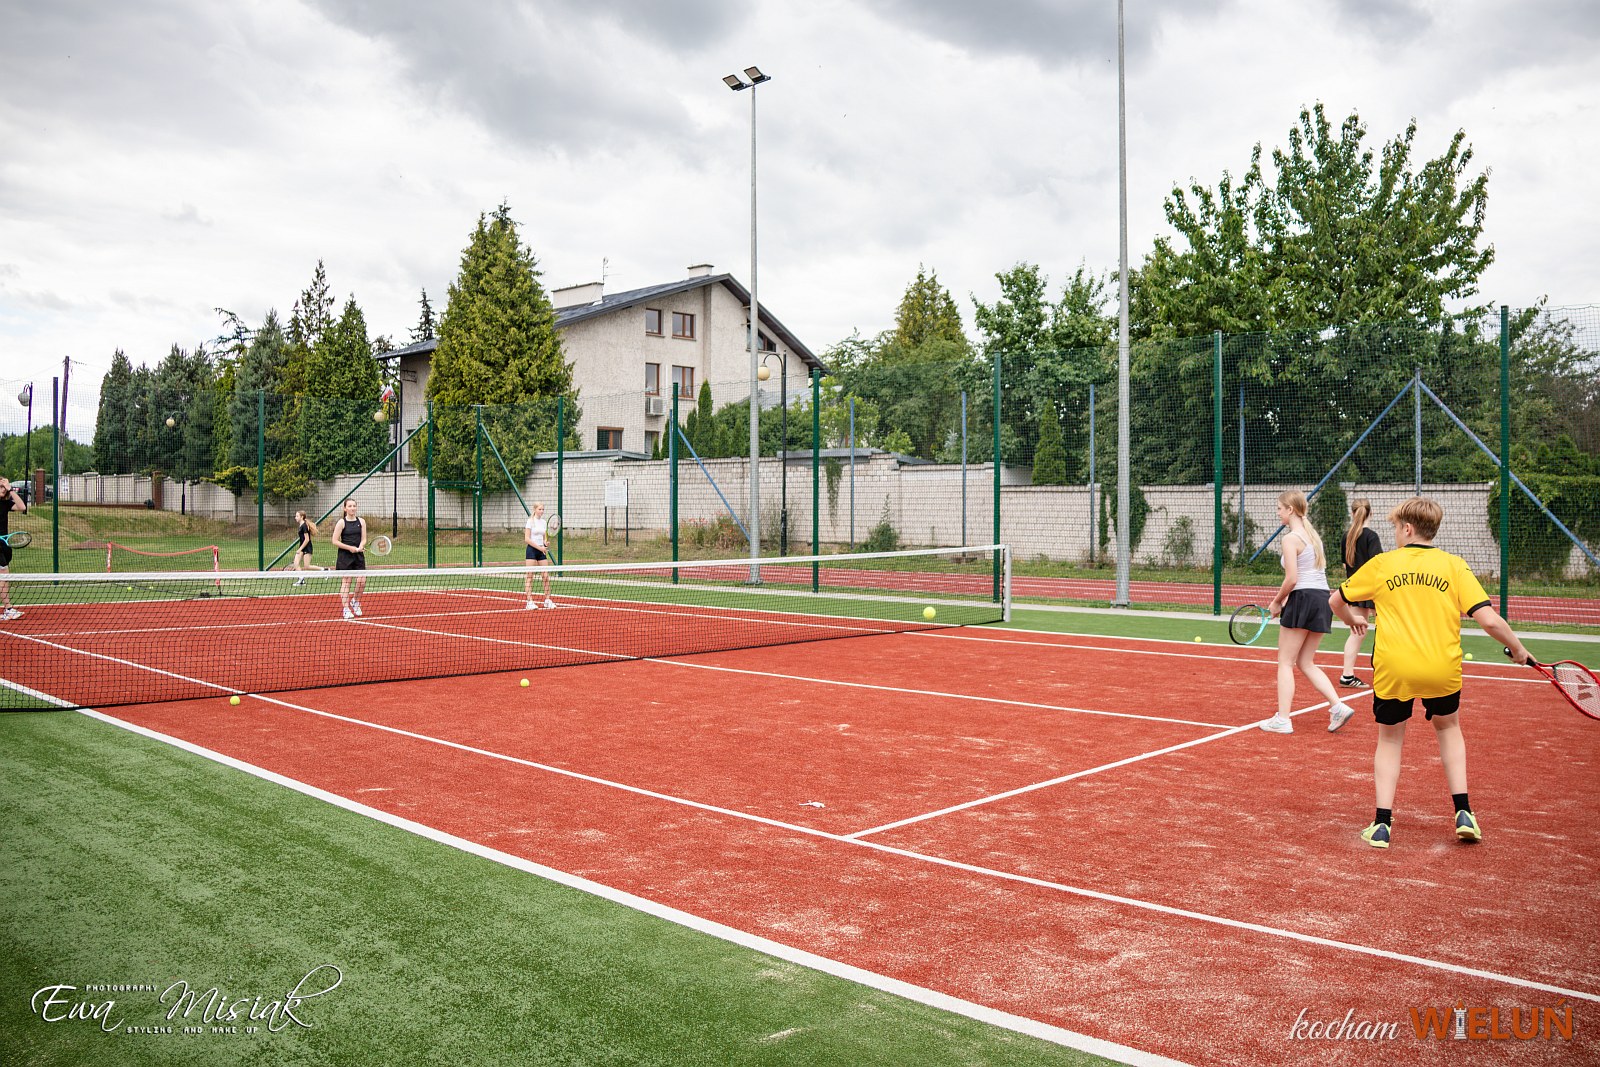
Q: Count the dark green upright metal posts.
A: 10